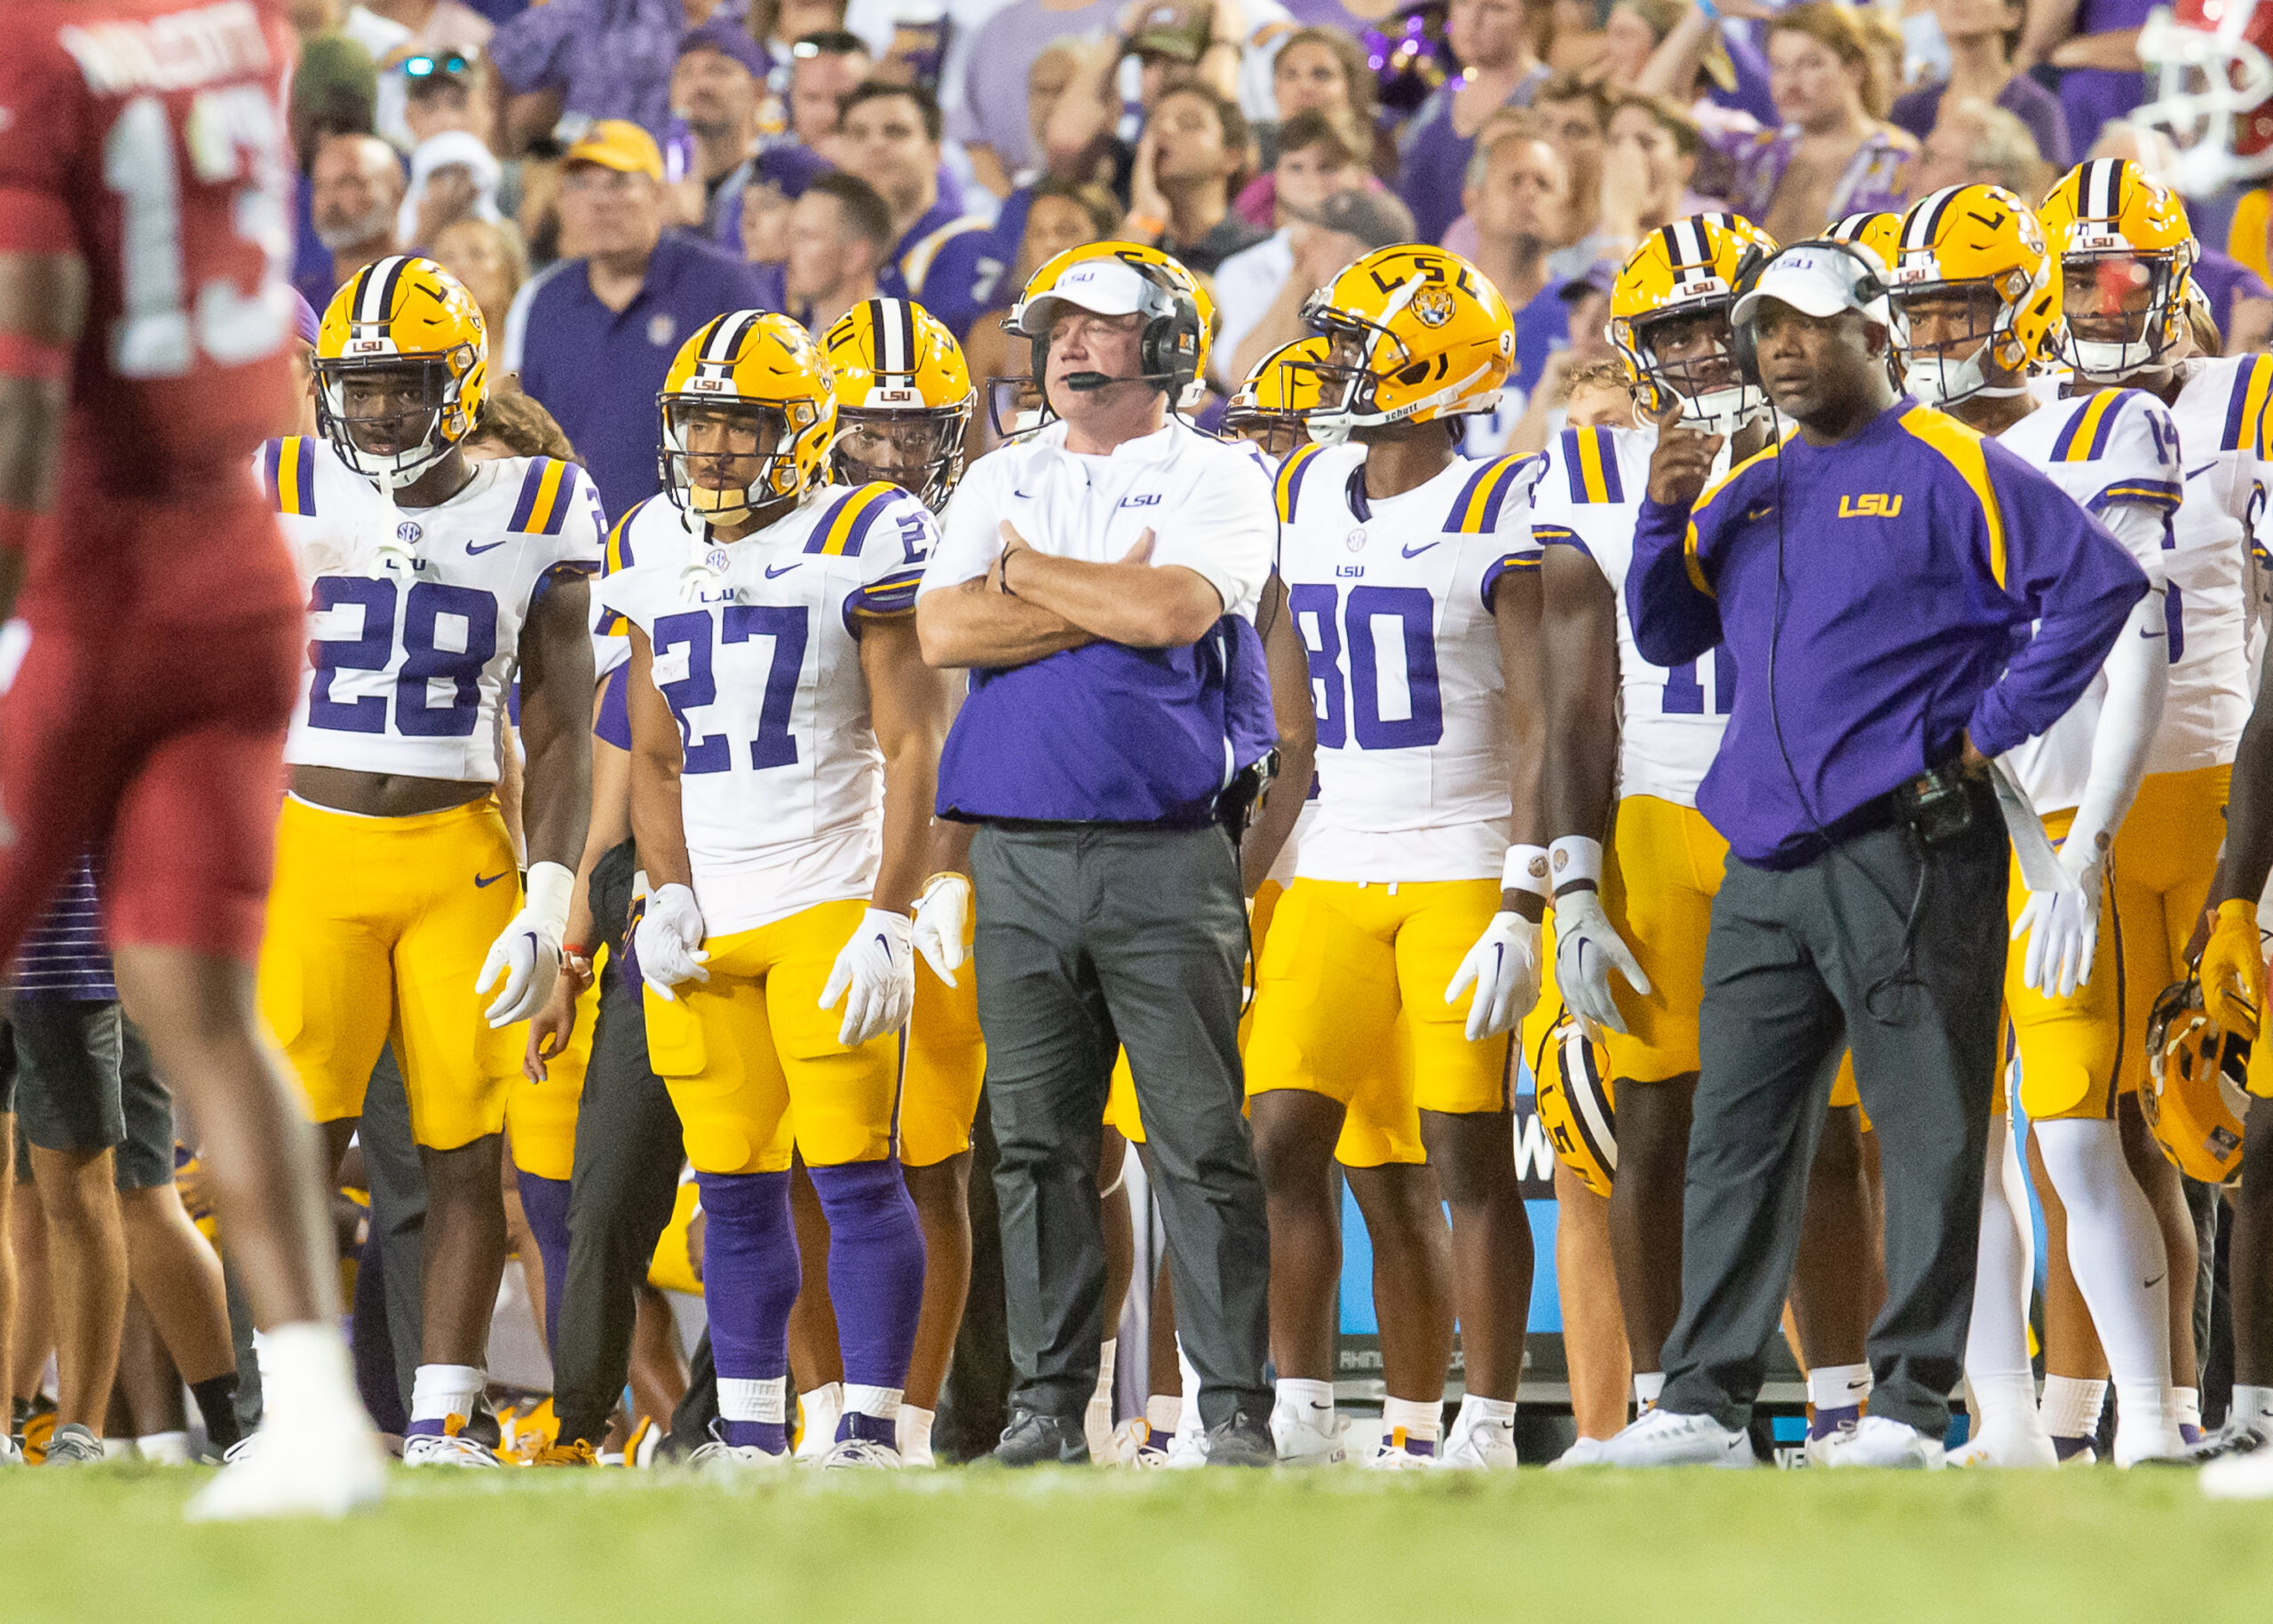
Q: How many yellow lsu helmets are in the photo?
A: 13